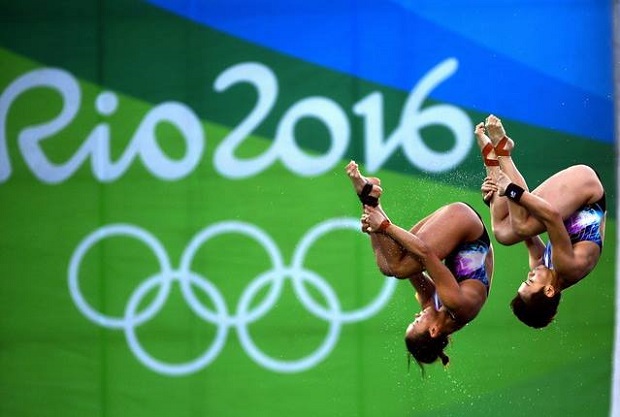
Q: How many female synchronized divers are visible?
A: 2